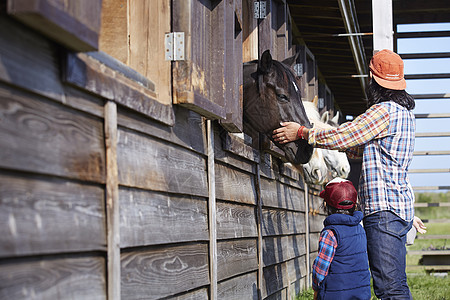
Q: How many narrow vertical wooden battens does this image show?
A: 4